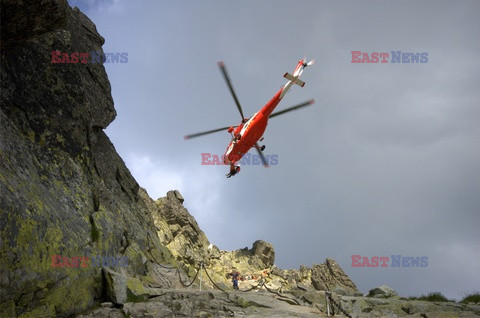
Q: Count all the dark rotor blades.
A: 4